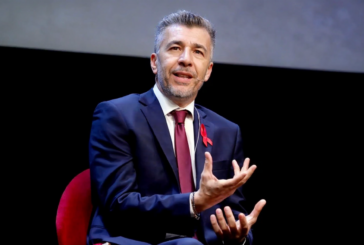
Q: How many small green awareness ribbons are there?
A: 0